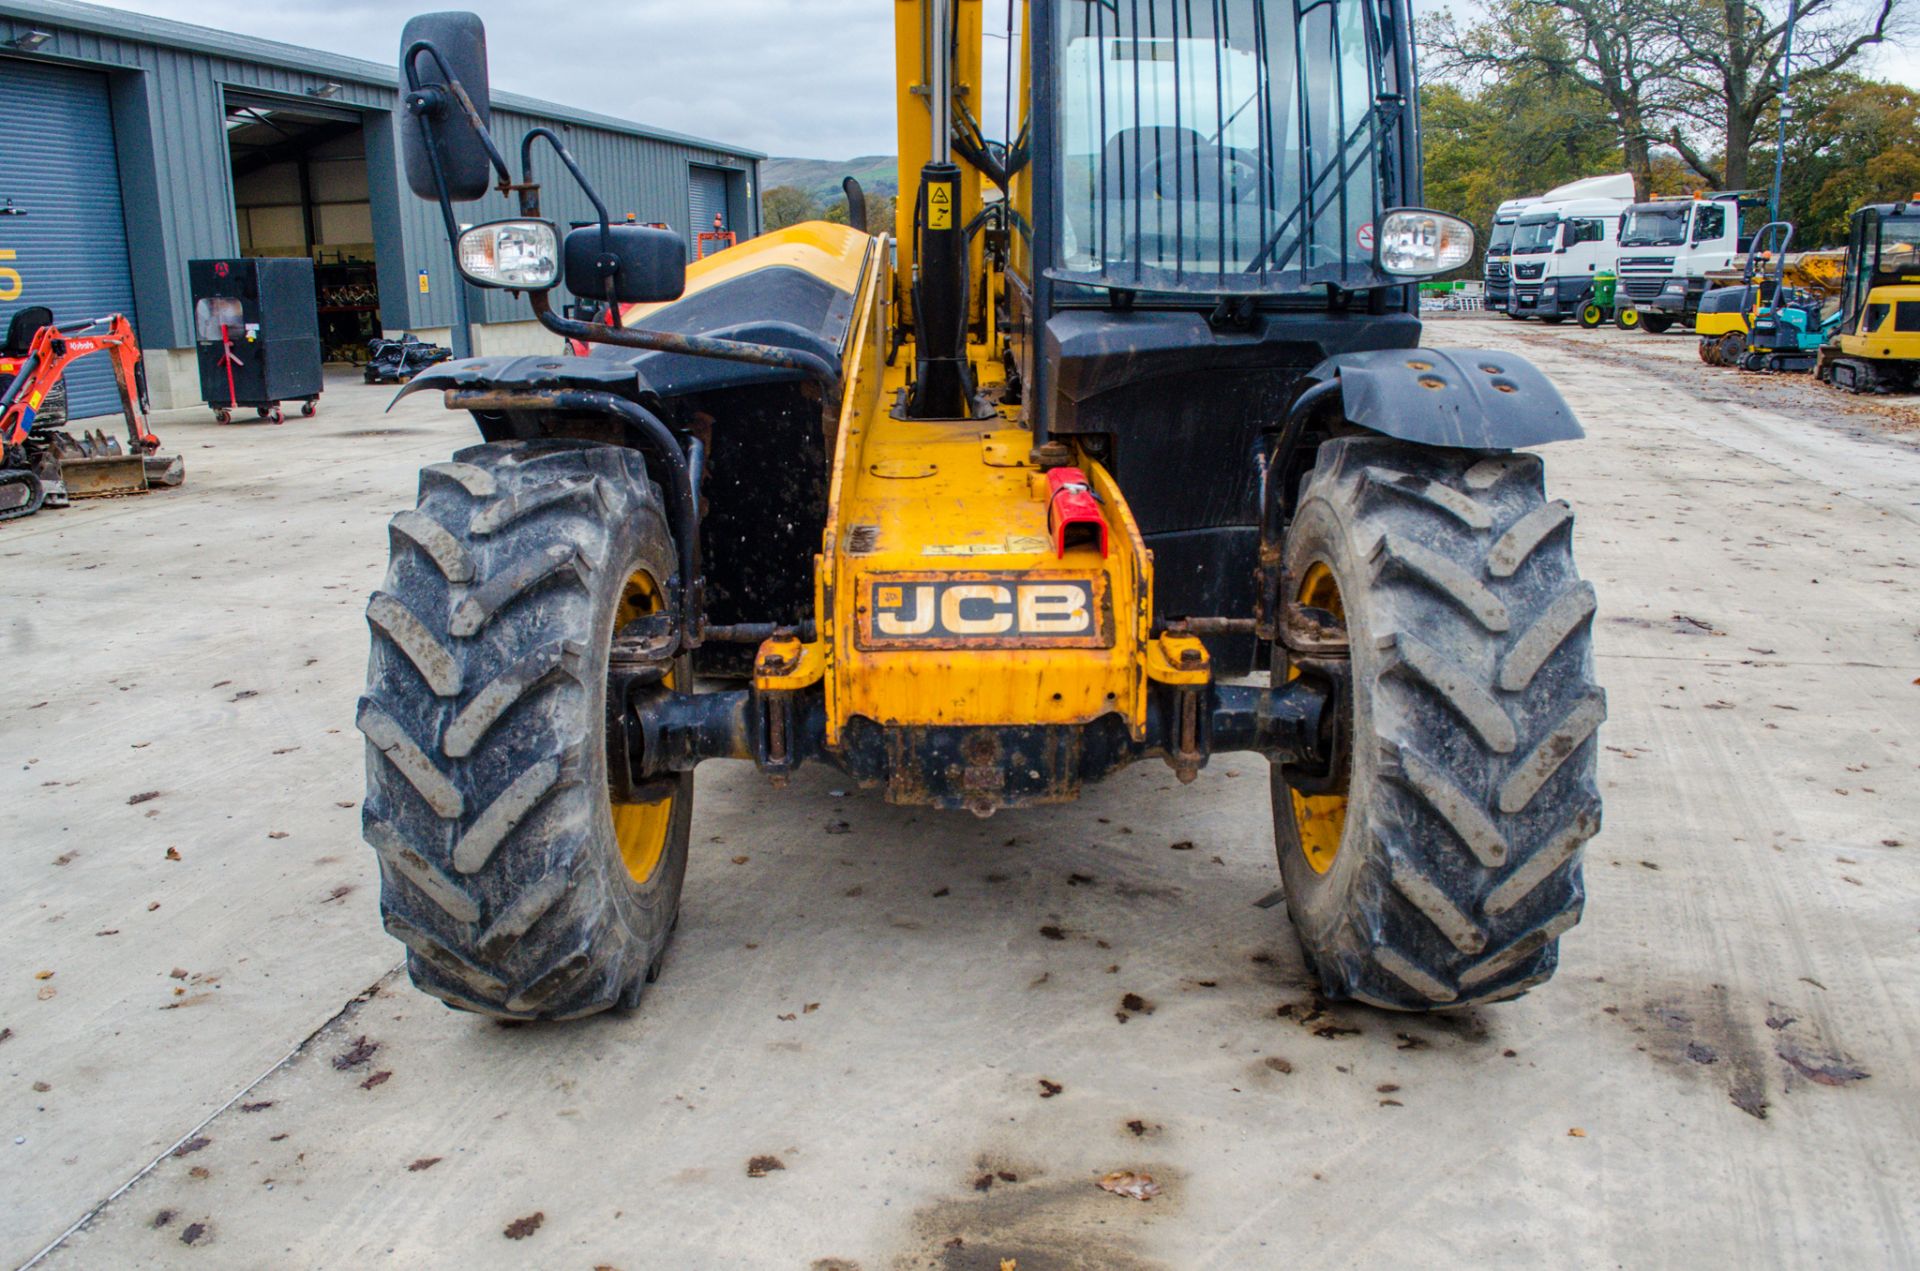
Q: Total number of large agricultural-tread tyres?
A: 2